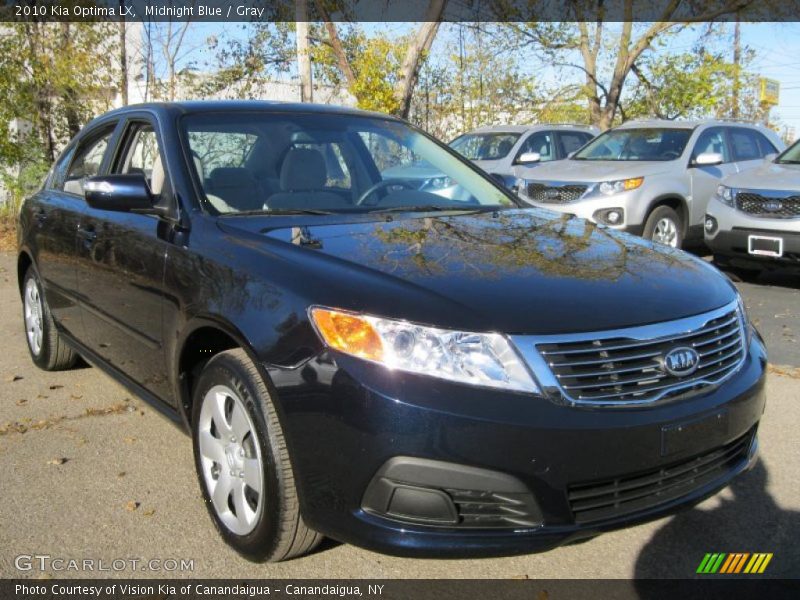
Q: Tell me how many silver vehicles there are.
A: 3